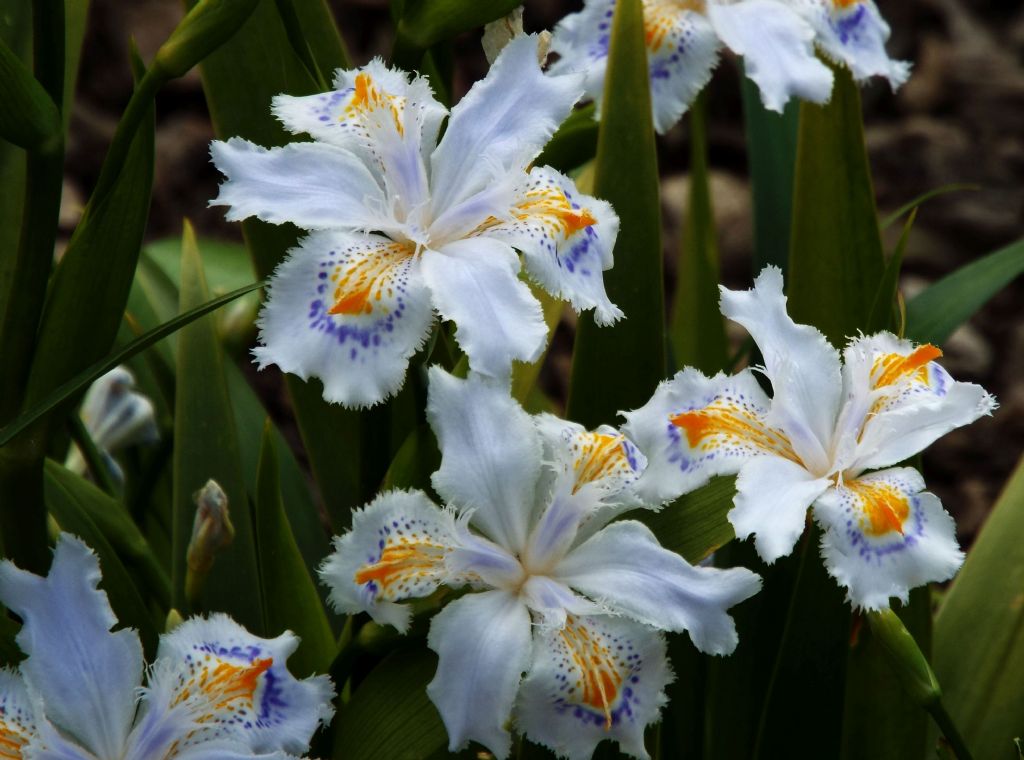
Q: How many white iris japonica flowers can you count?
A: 5